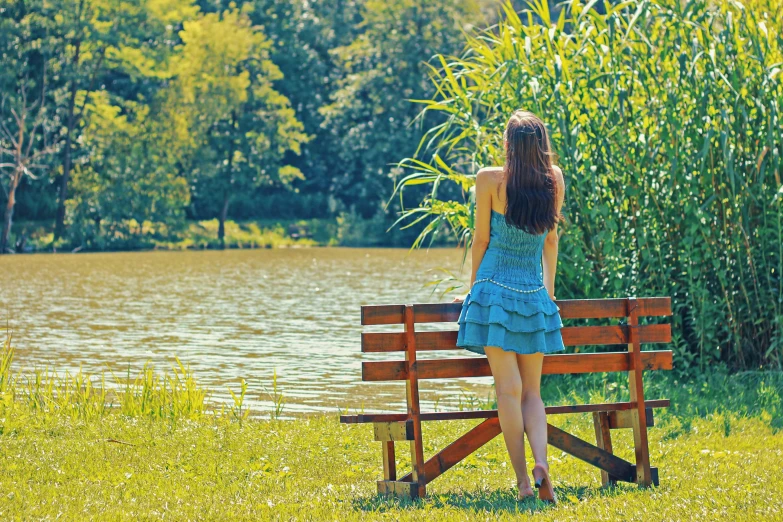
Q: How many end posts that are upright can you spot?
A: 2